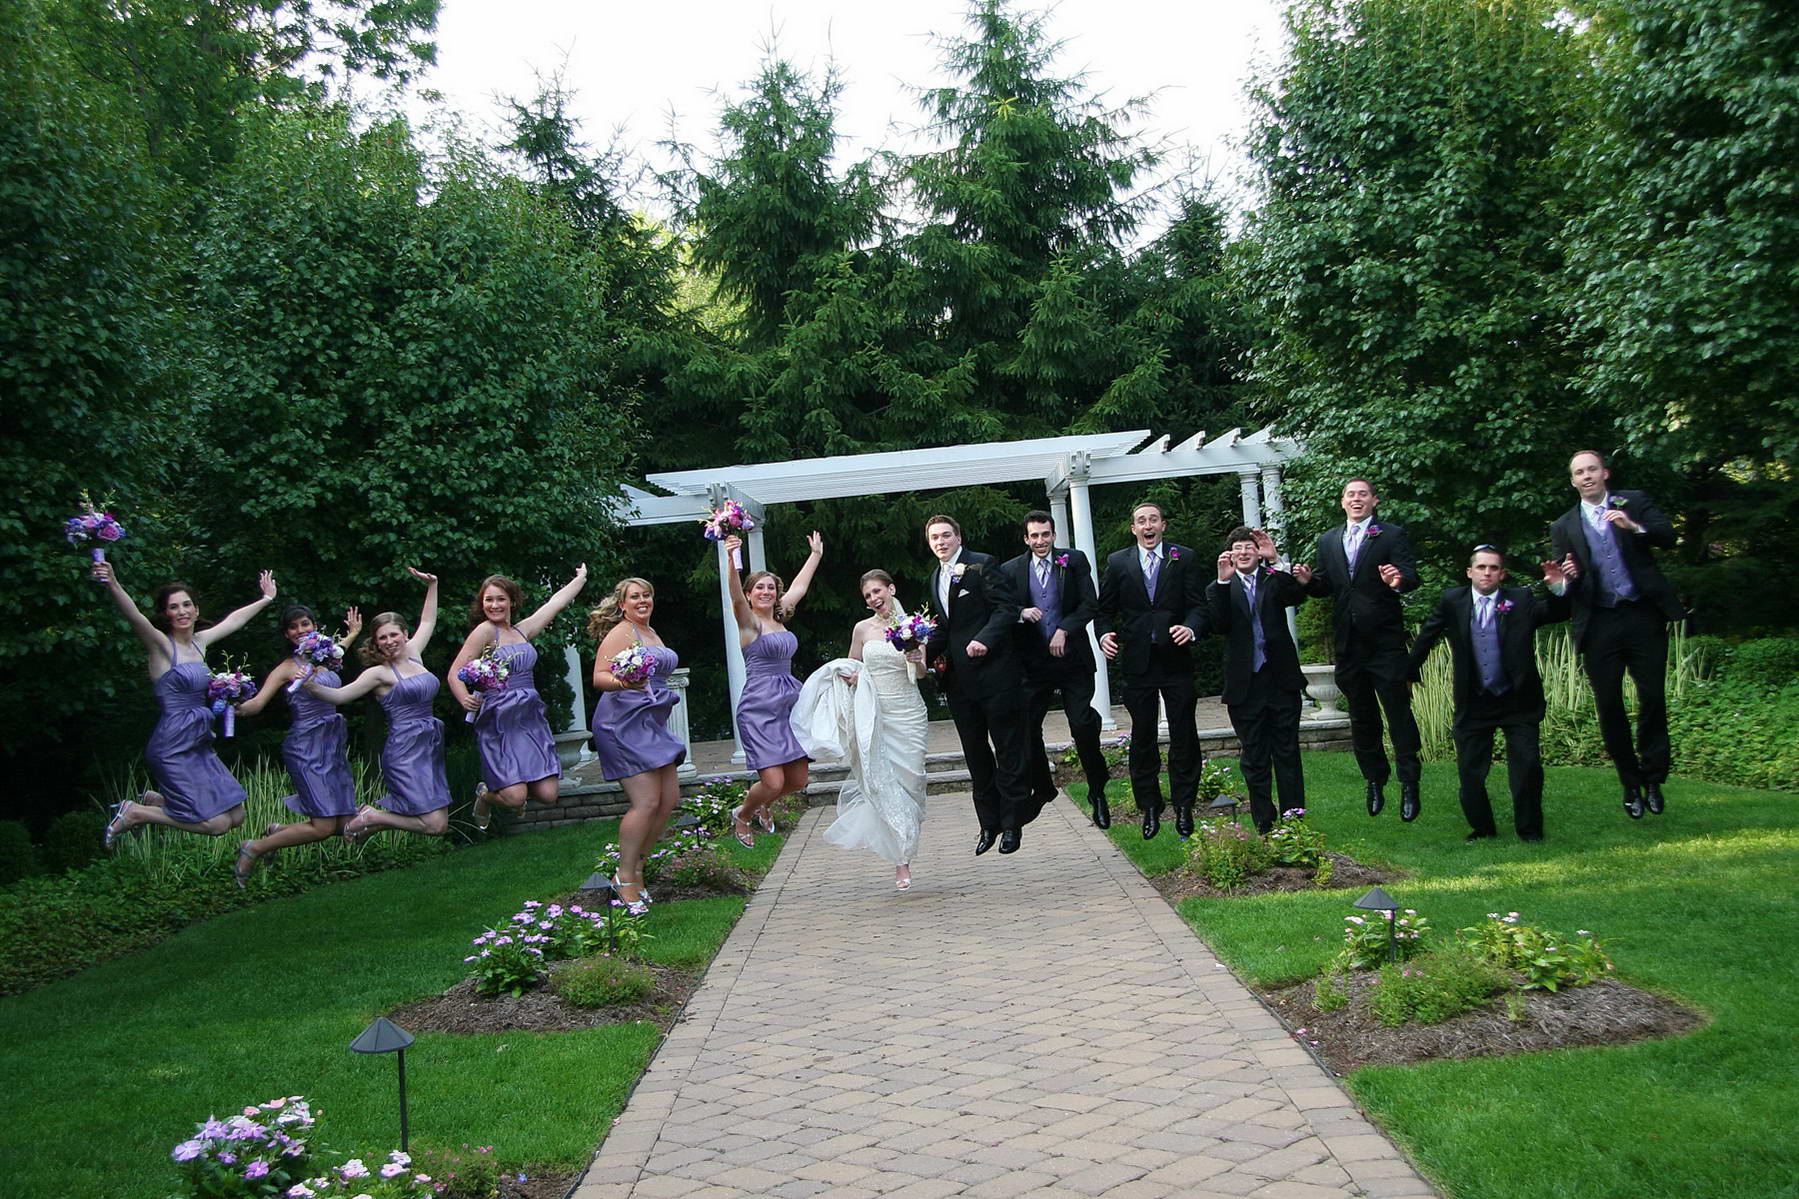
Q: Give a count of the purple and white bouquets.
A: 7